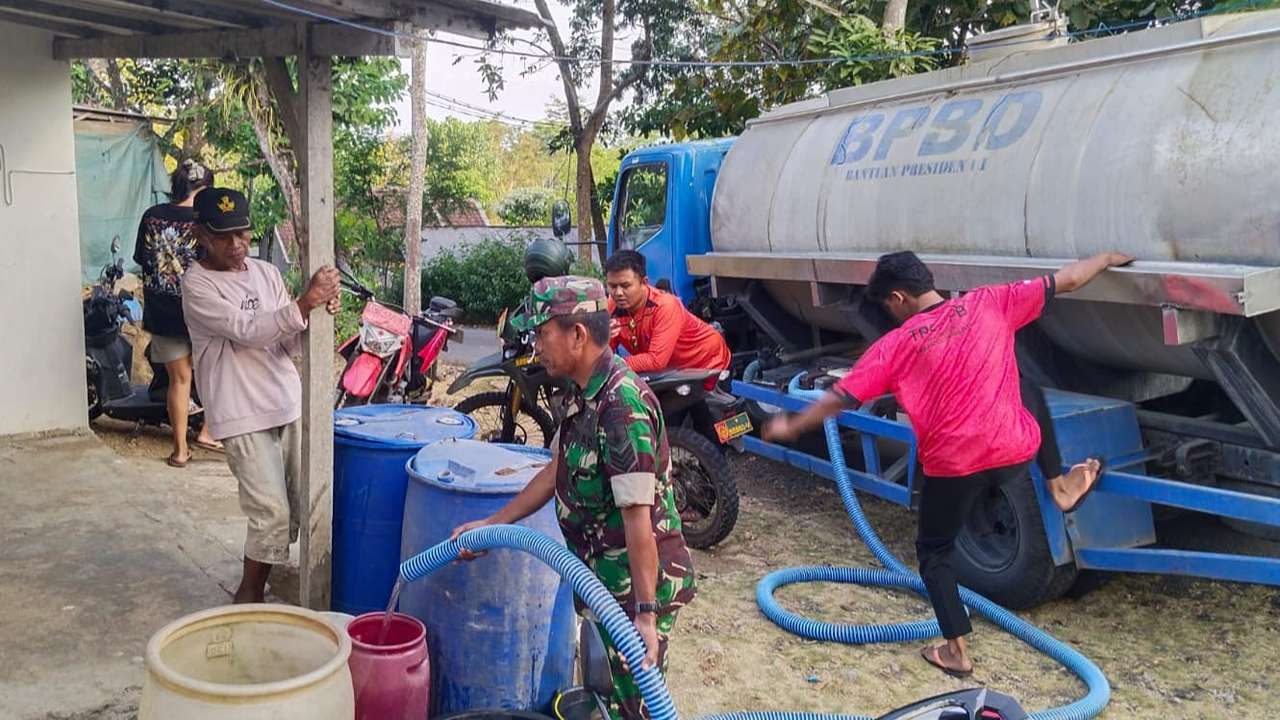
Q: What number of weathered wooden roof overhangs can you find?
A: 1